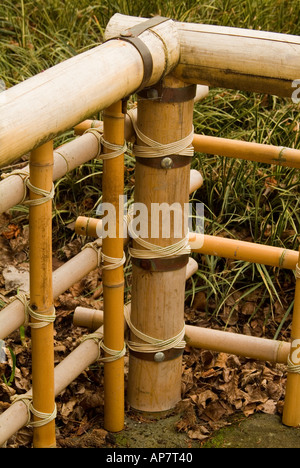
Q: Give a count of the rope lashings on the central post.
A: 3